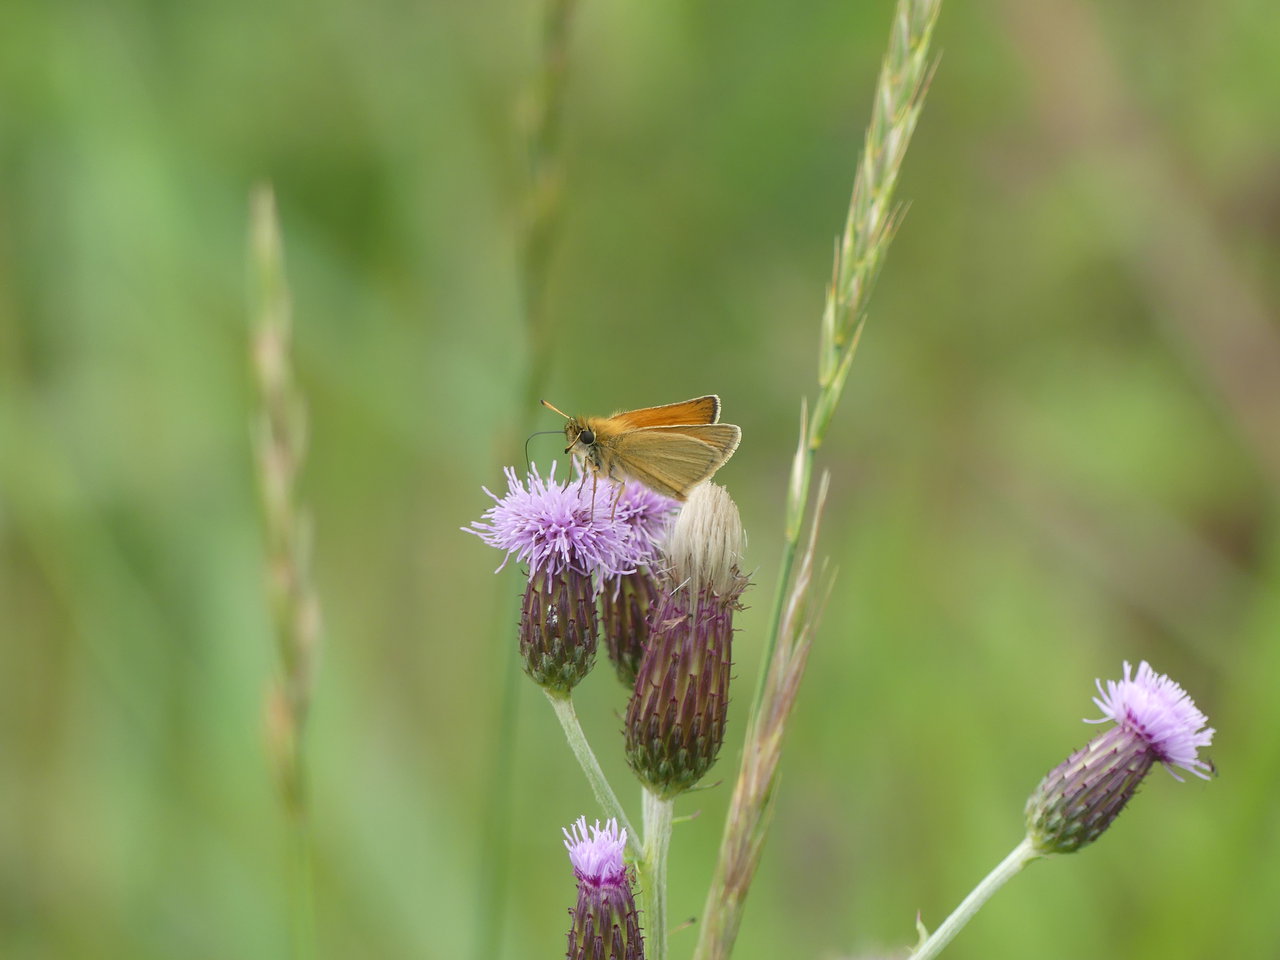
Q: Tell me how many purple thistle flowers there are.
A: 4